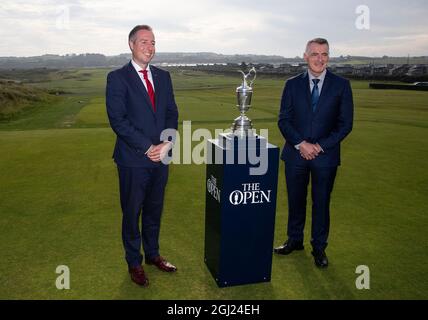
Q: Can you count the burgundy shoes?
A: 2